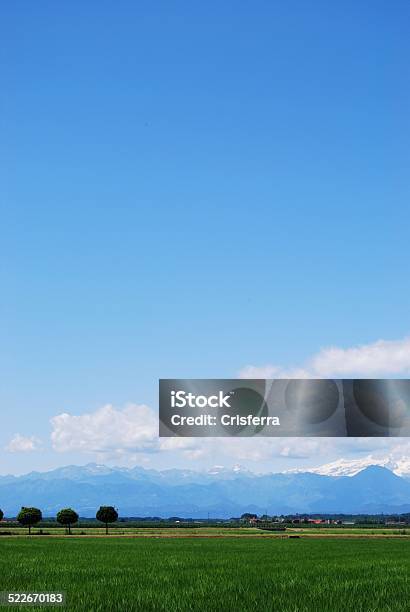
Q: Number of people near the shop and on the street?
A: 0